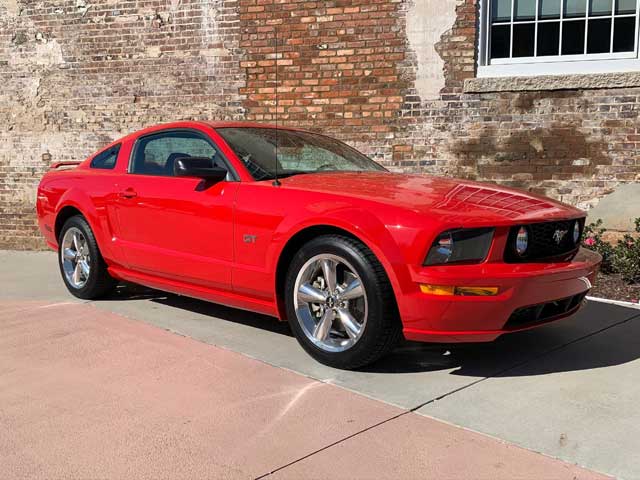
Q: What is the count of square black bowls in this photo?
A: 0